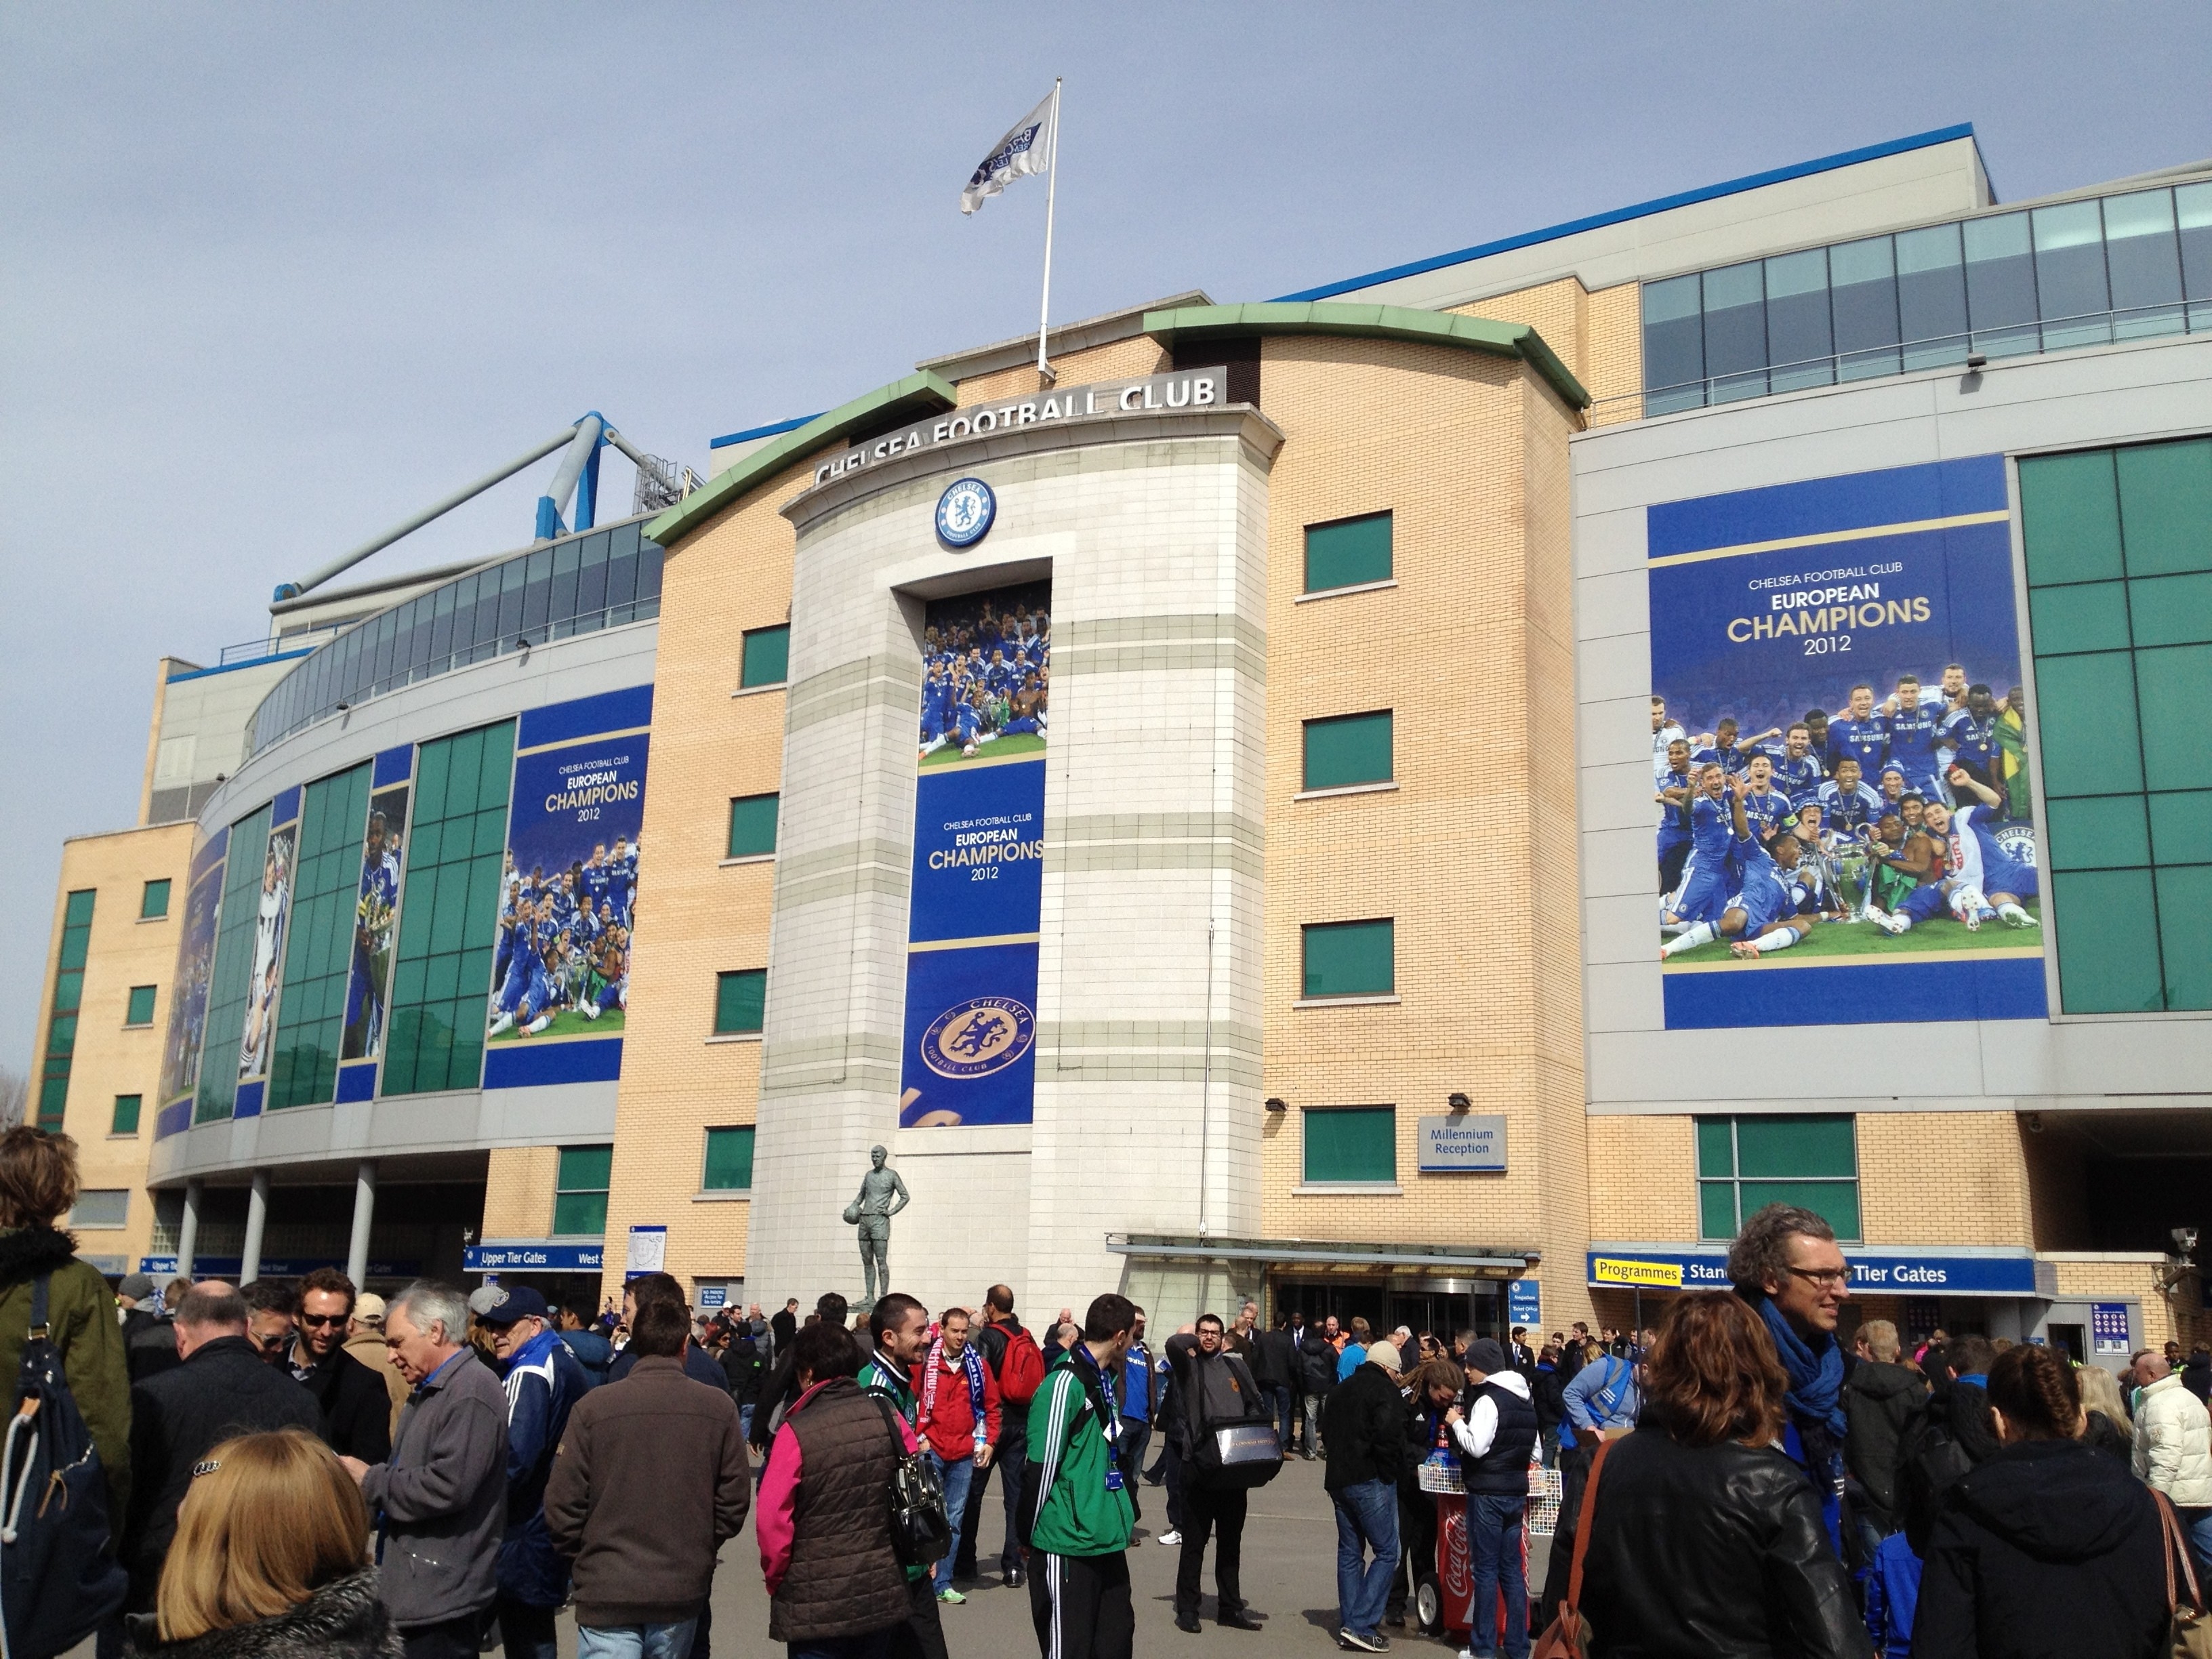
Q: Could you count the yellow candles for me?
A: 0